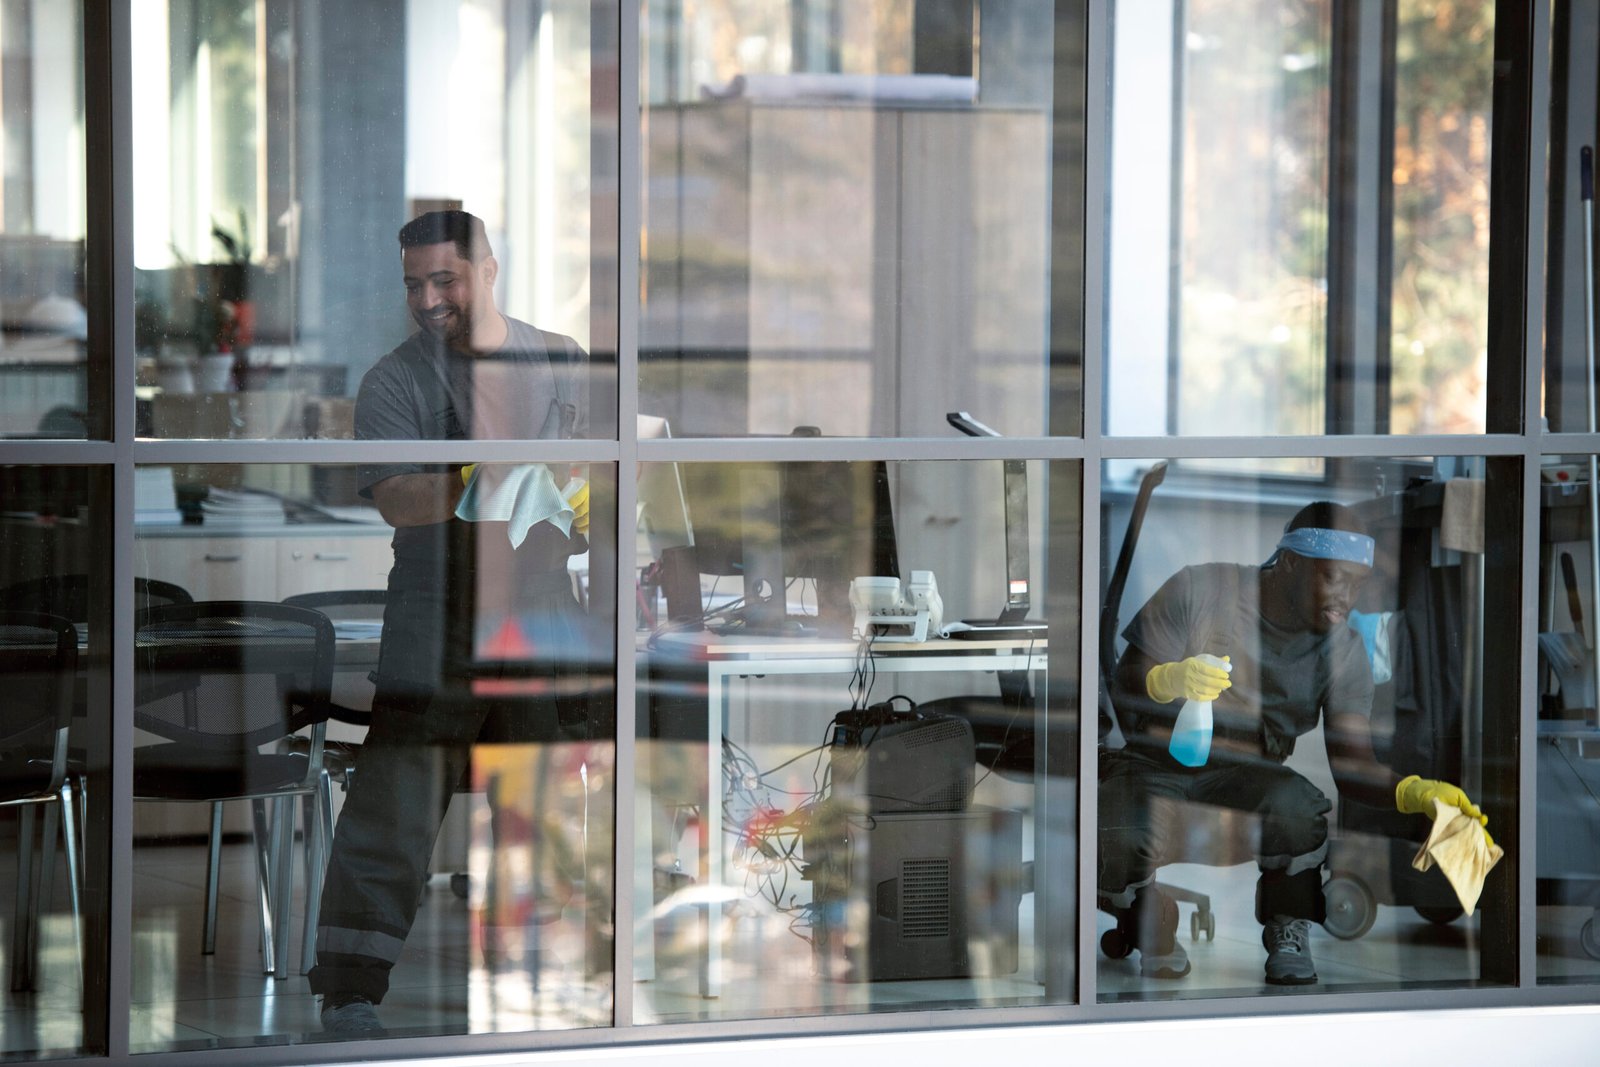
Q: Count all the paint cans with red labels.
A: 0